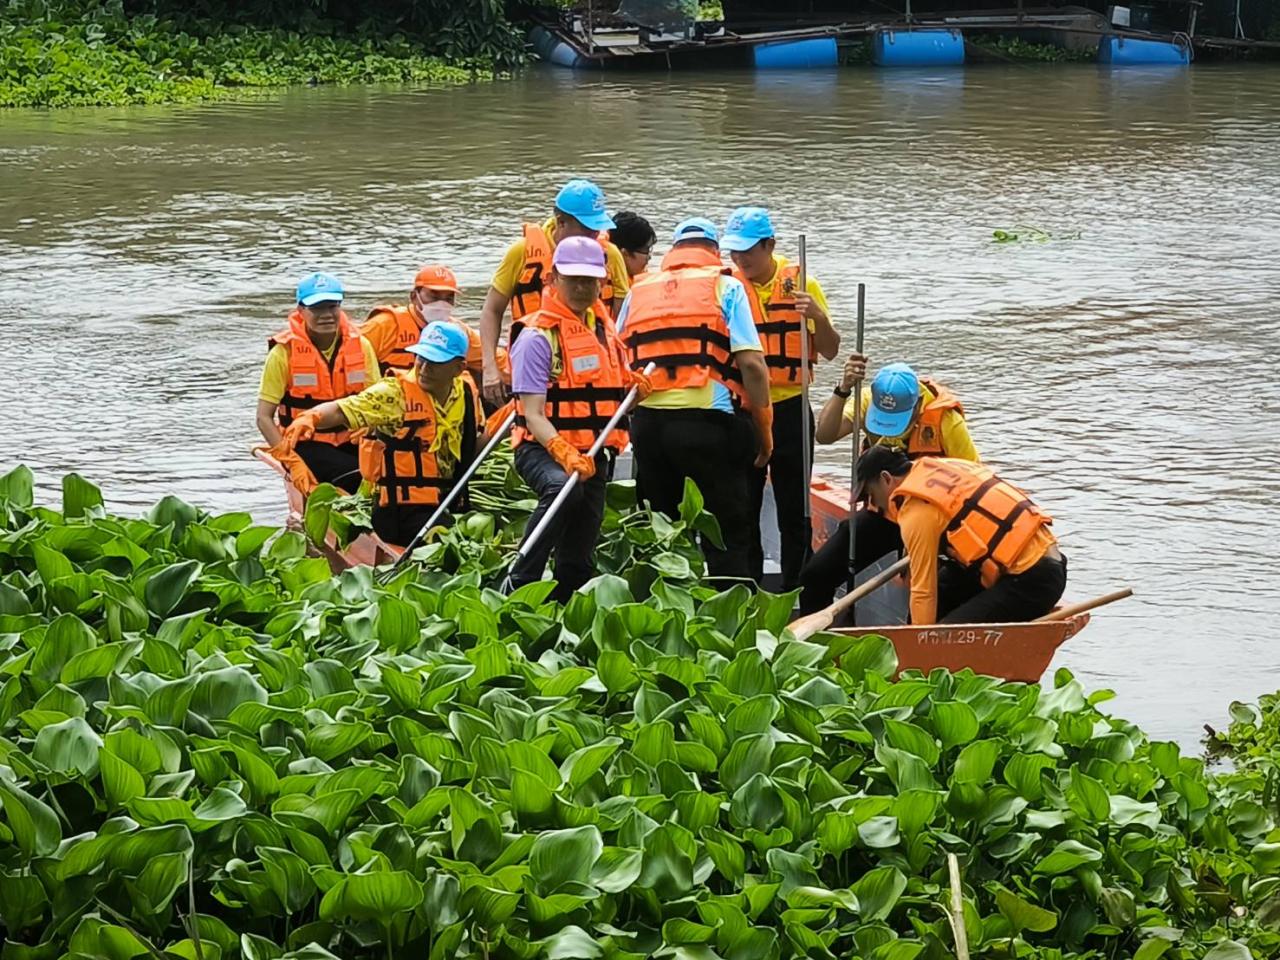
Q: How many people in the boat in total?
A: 10